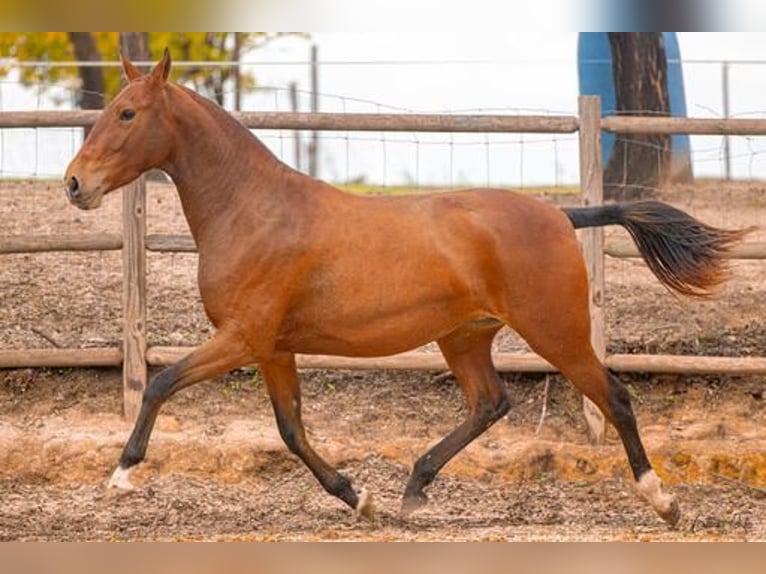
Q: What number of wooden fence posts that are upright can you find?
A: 2